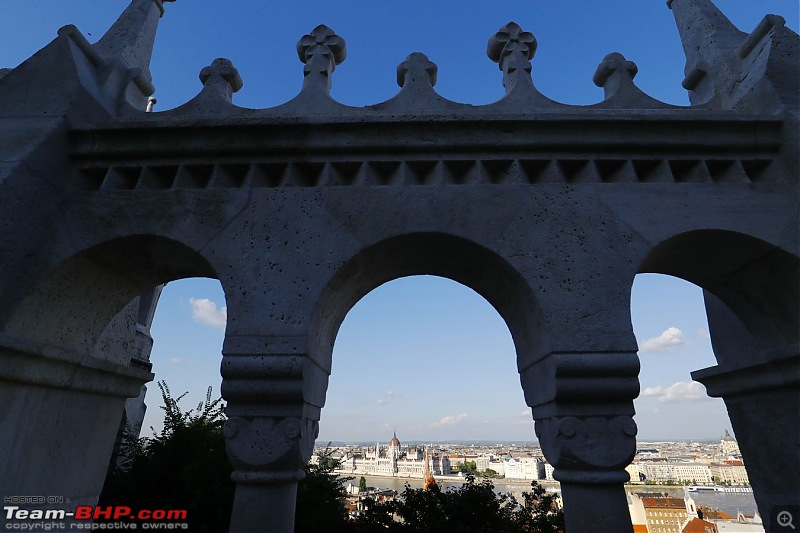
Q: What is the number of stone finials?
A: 5